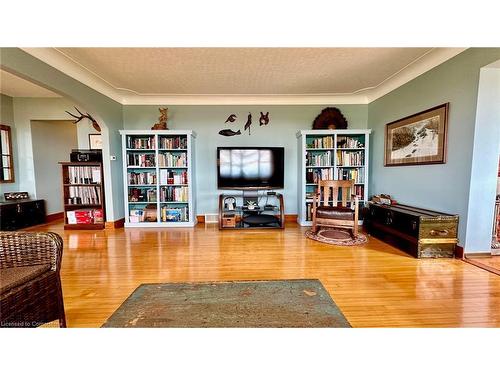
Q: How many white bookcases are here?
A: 2